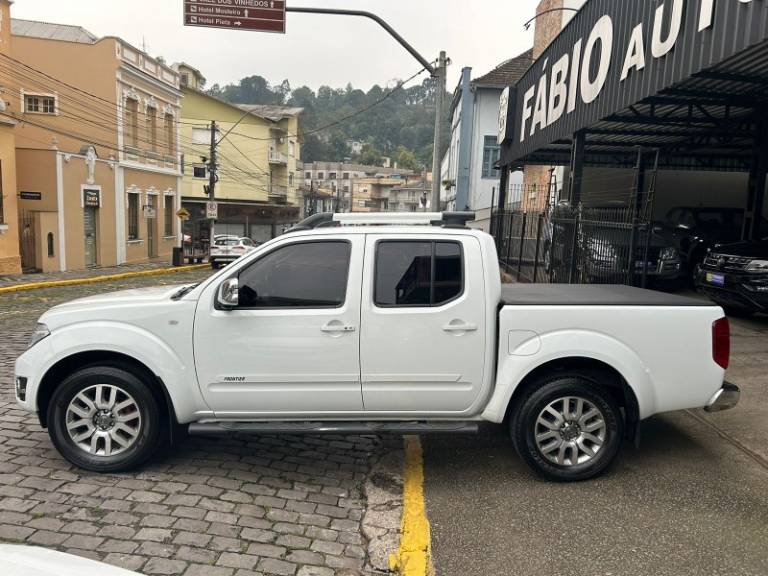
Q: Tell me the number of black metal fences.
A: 1